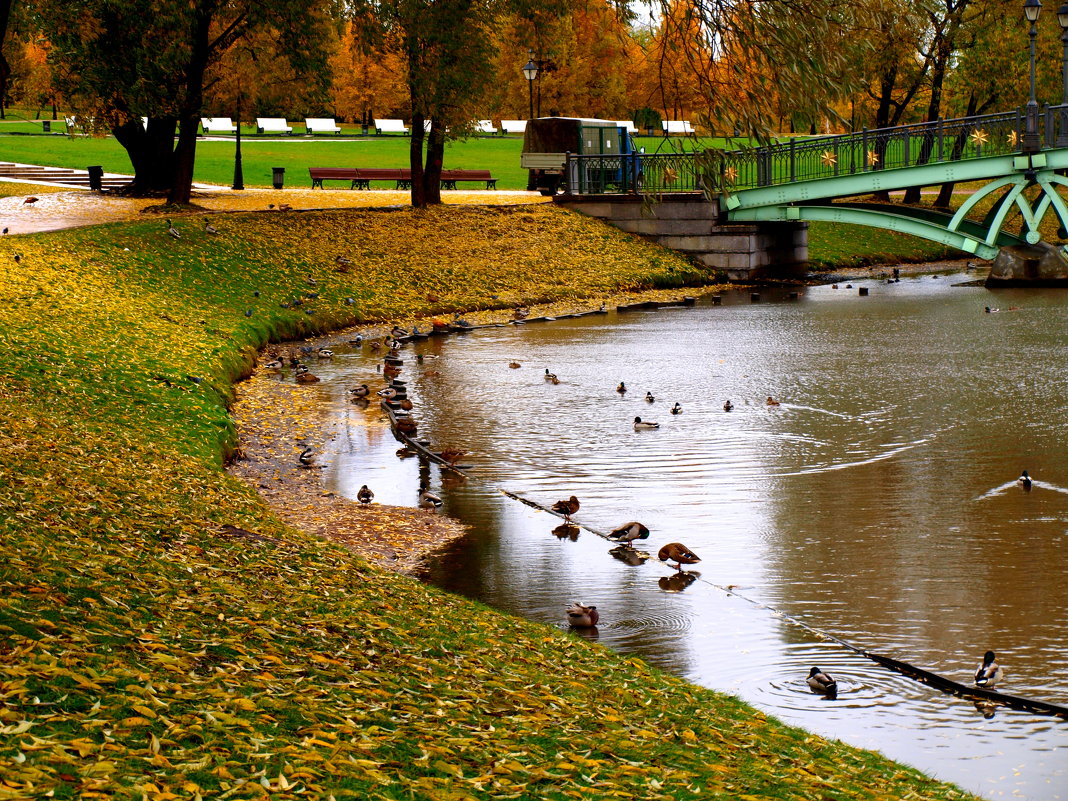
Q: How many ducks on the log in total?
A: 4